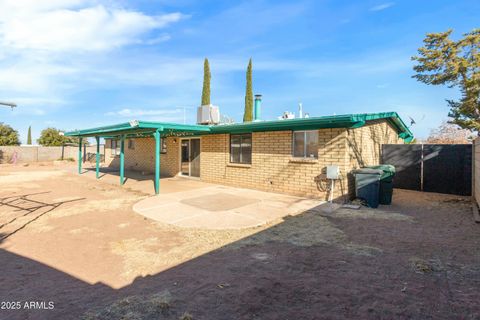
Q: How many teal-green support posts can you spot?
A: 4